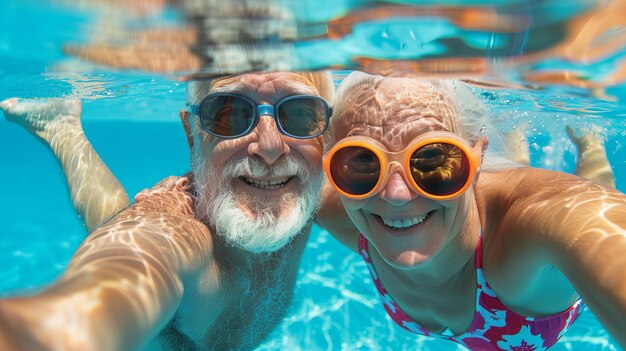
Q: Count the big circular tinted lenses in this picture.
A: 2